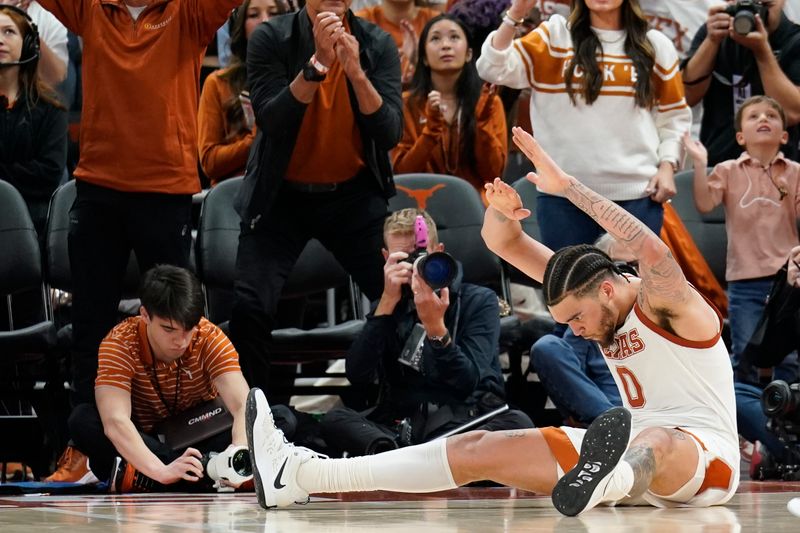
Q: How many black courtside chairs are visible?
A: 6